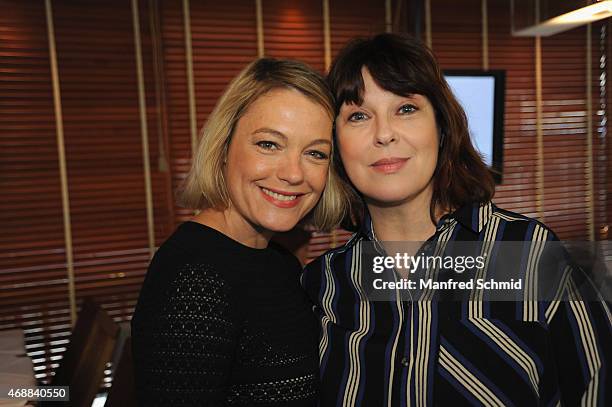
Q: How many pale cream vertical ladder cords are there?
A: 10